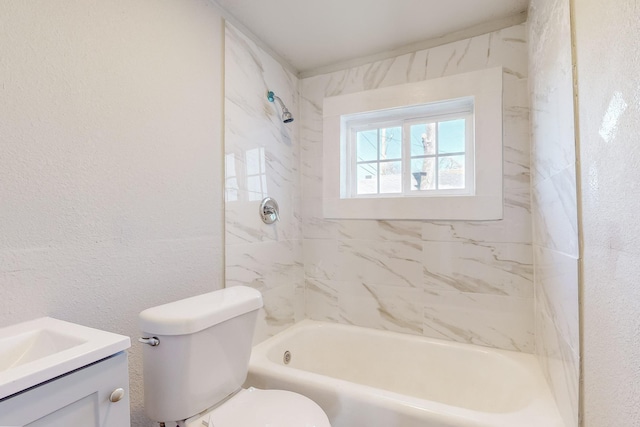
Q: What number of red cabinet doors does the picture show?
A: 0